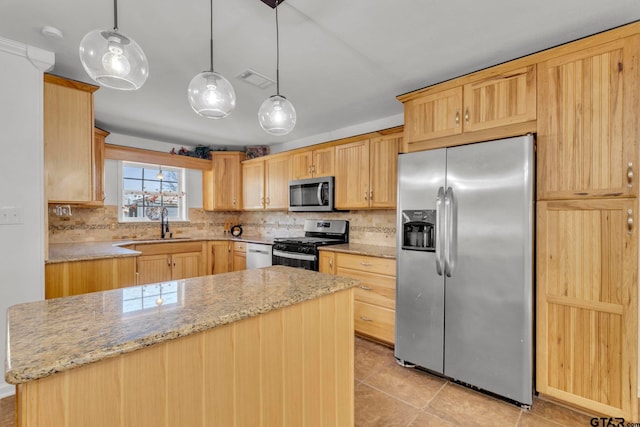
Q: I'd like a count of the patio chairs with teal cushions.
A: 0